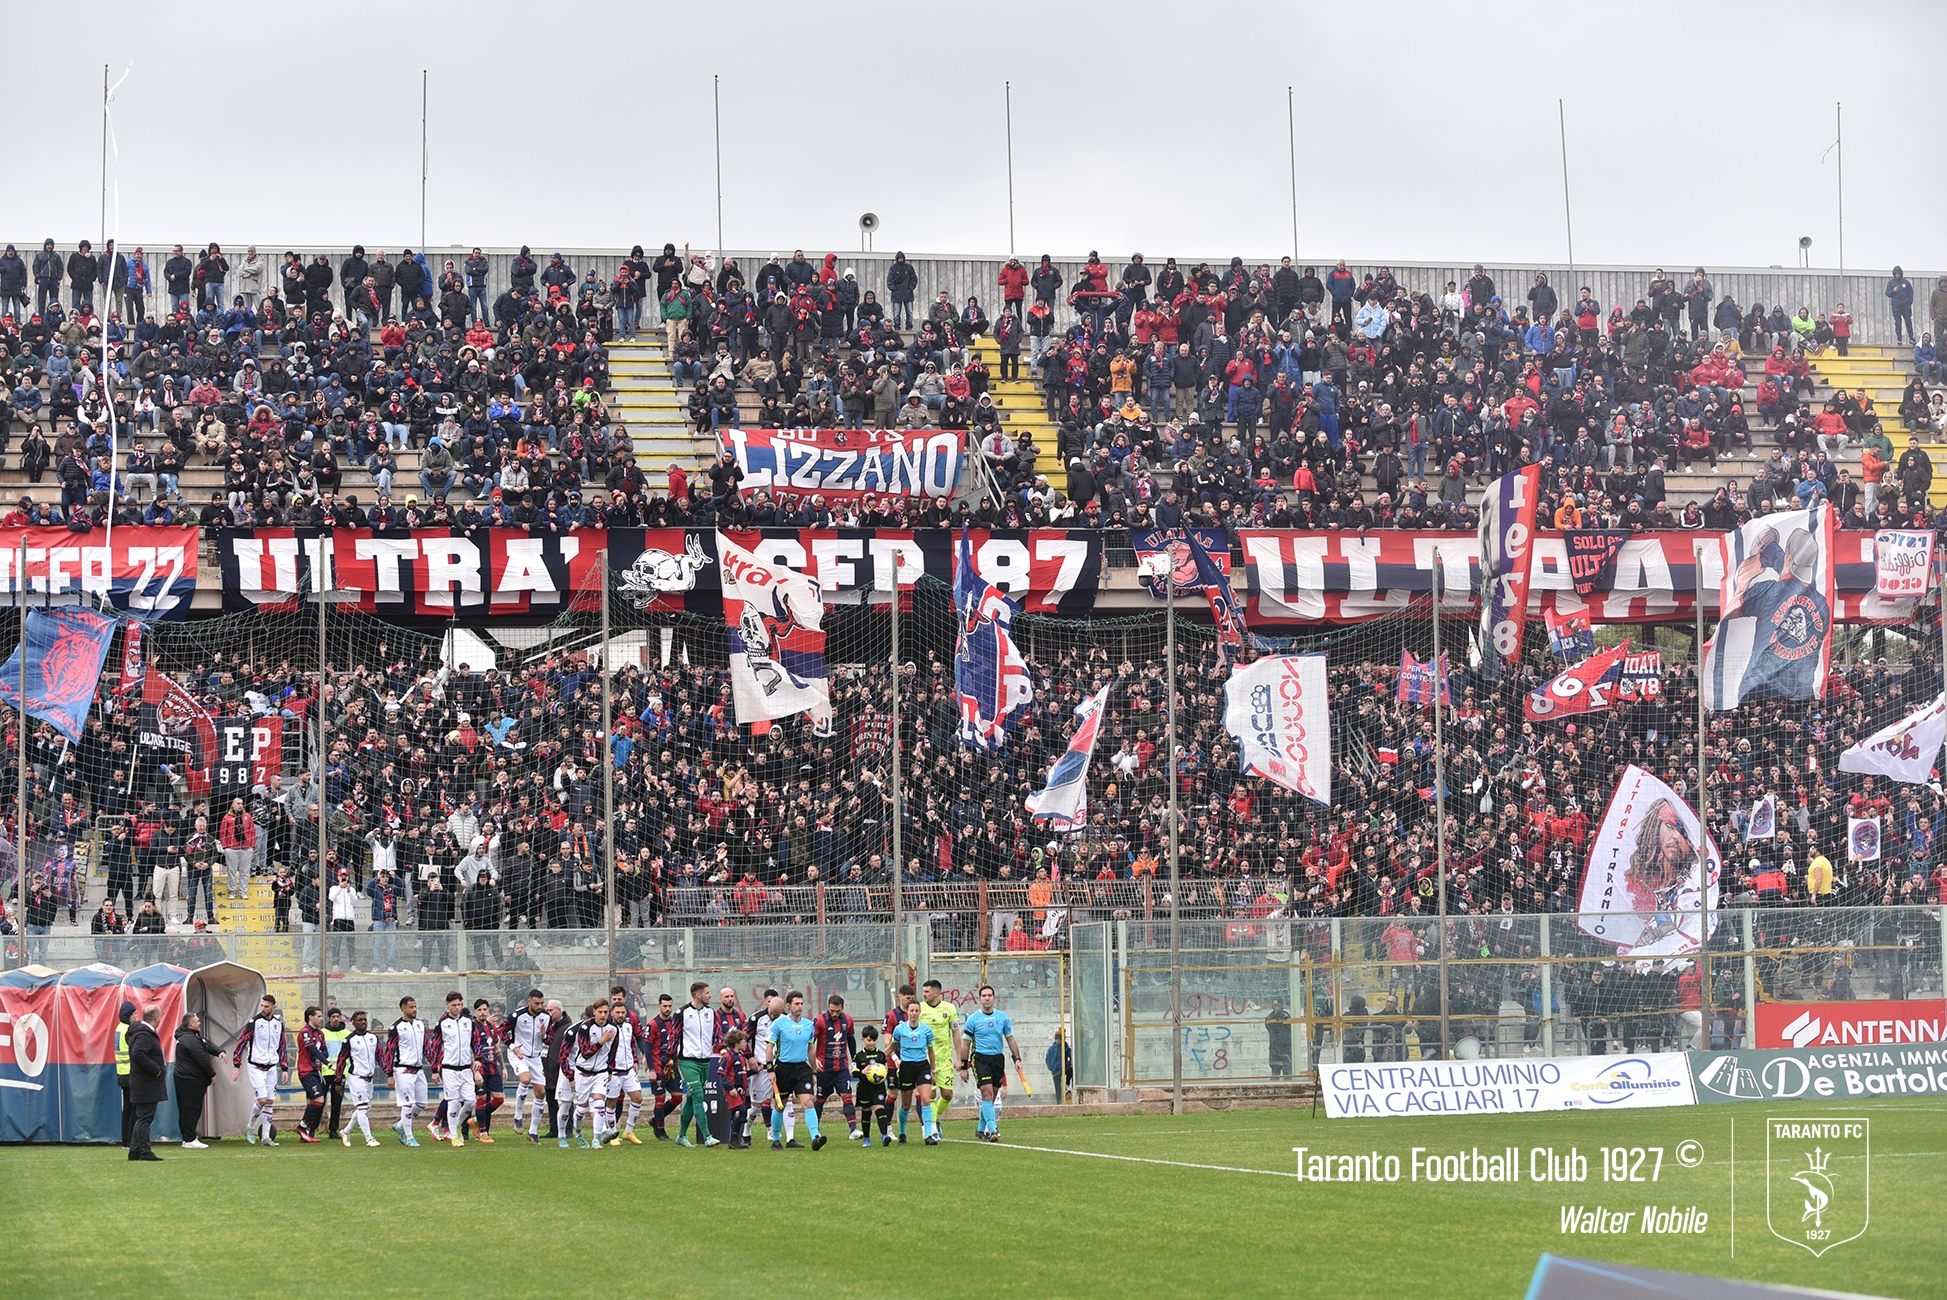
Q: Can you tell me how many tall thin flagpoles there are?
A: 7